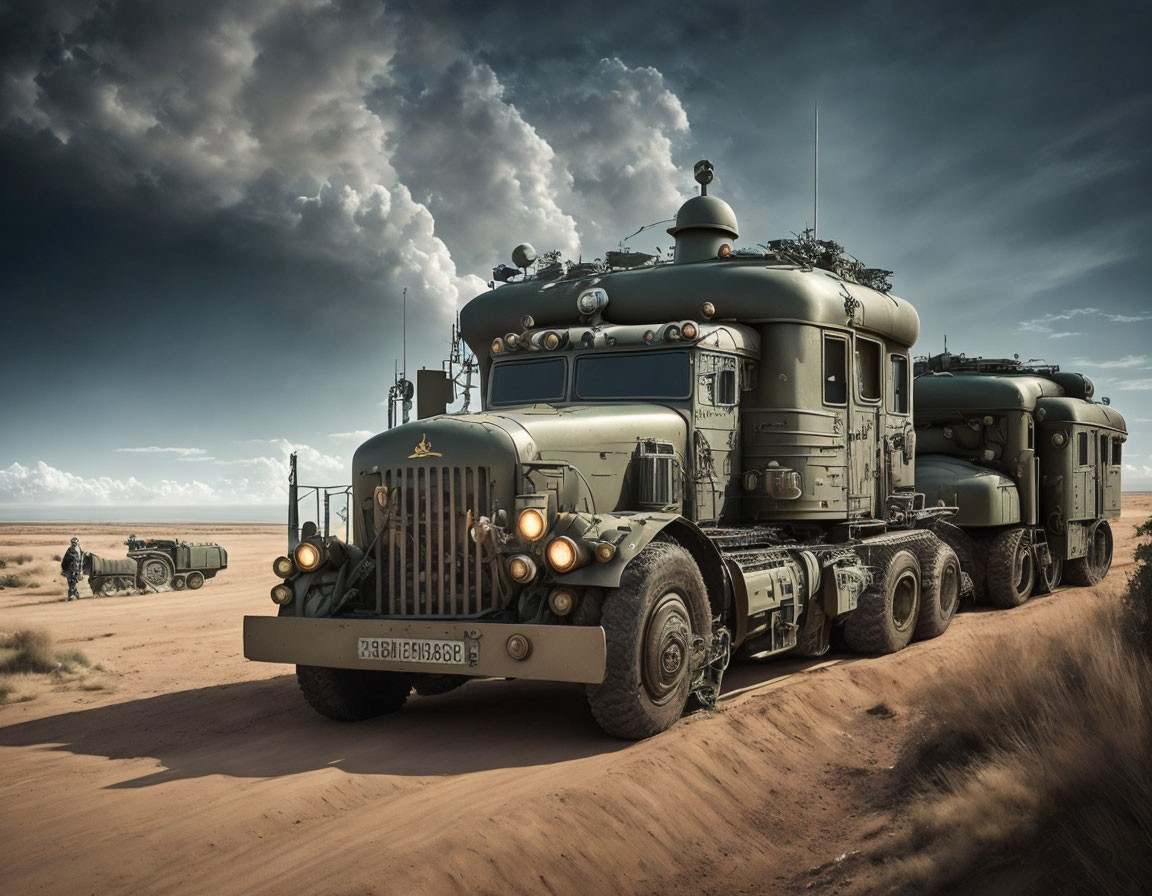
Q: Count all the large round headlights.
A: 3